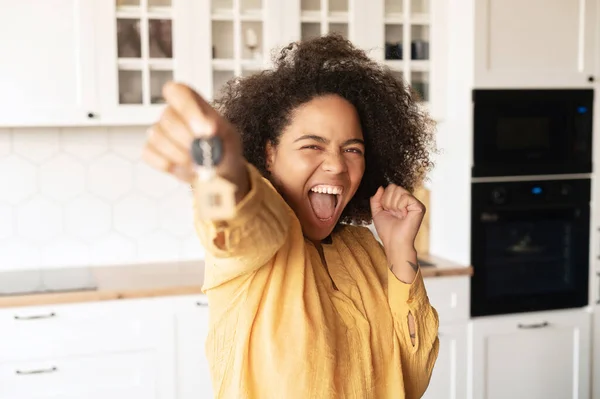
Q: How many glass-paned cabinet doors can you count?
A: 4